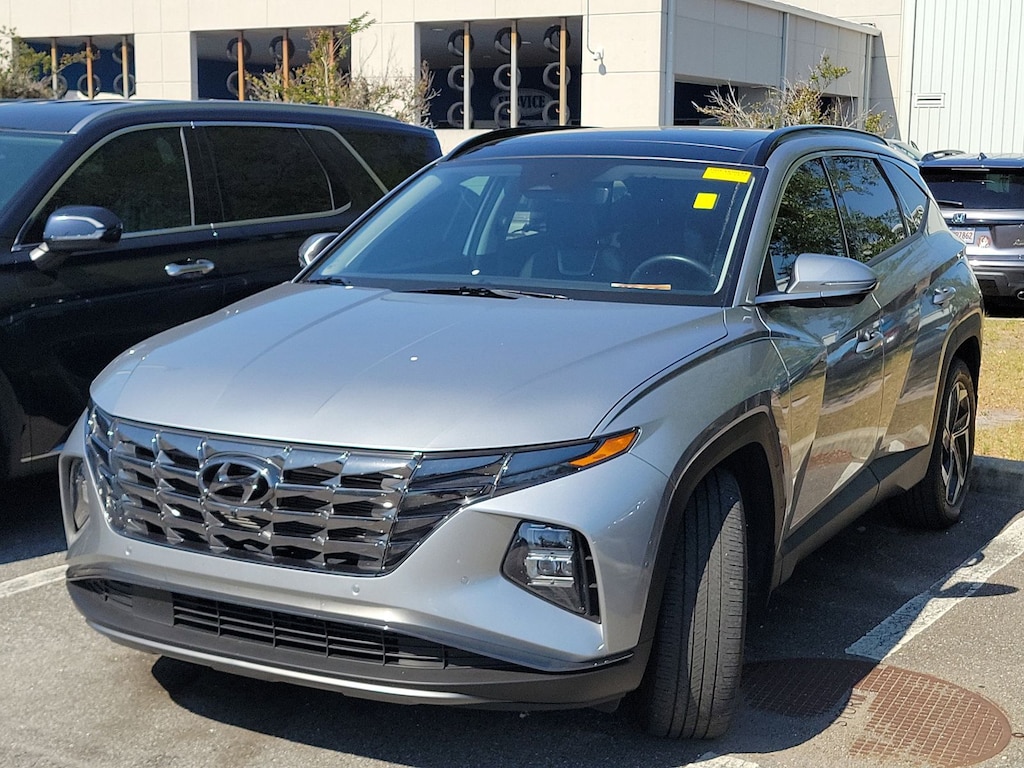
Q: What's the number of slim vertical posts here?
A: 9